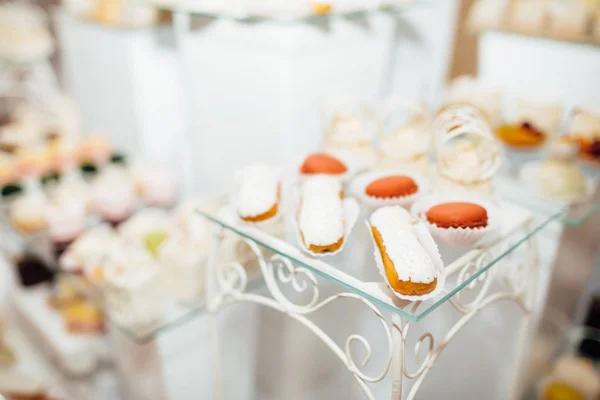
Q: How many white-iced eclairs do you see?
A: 3